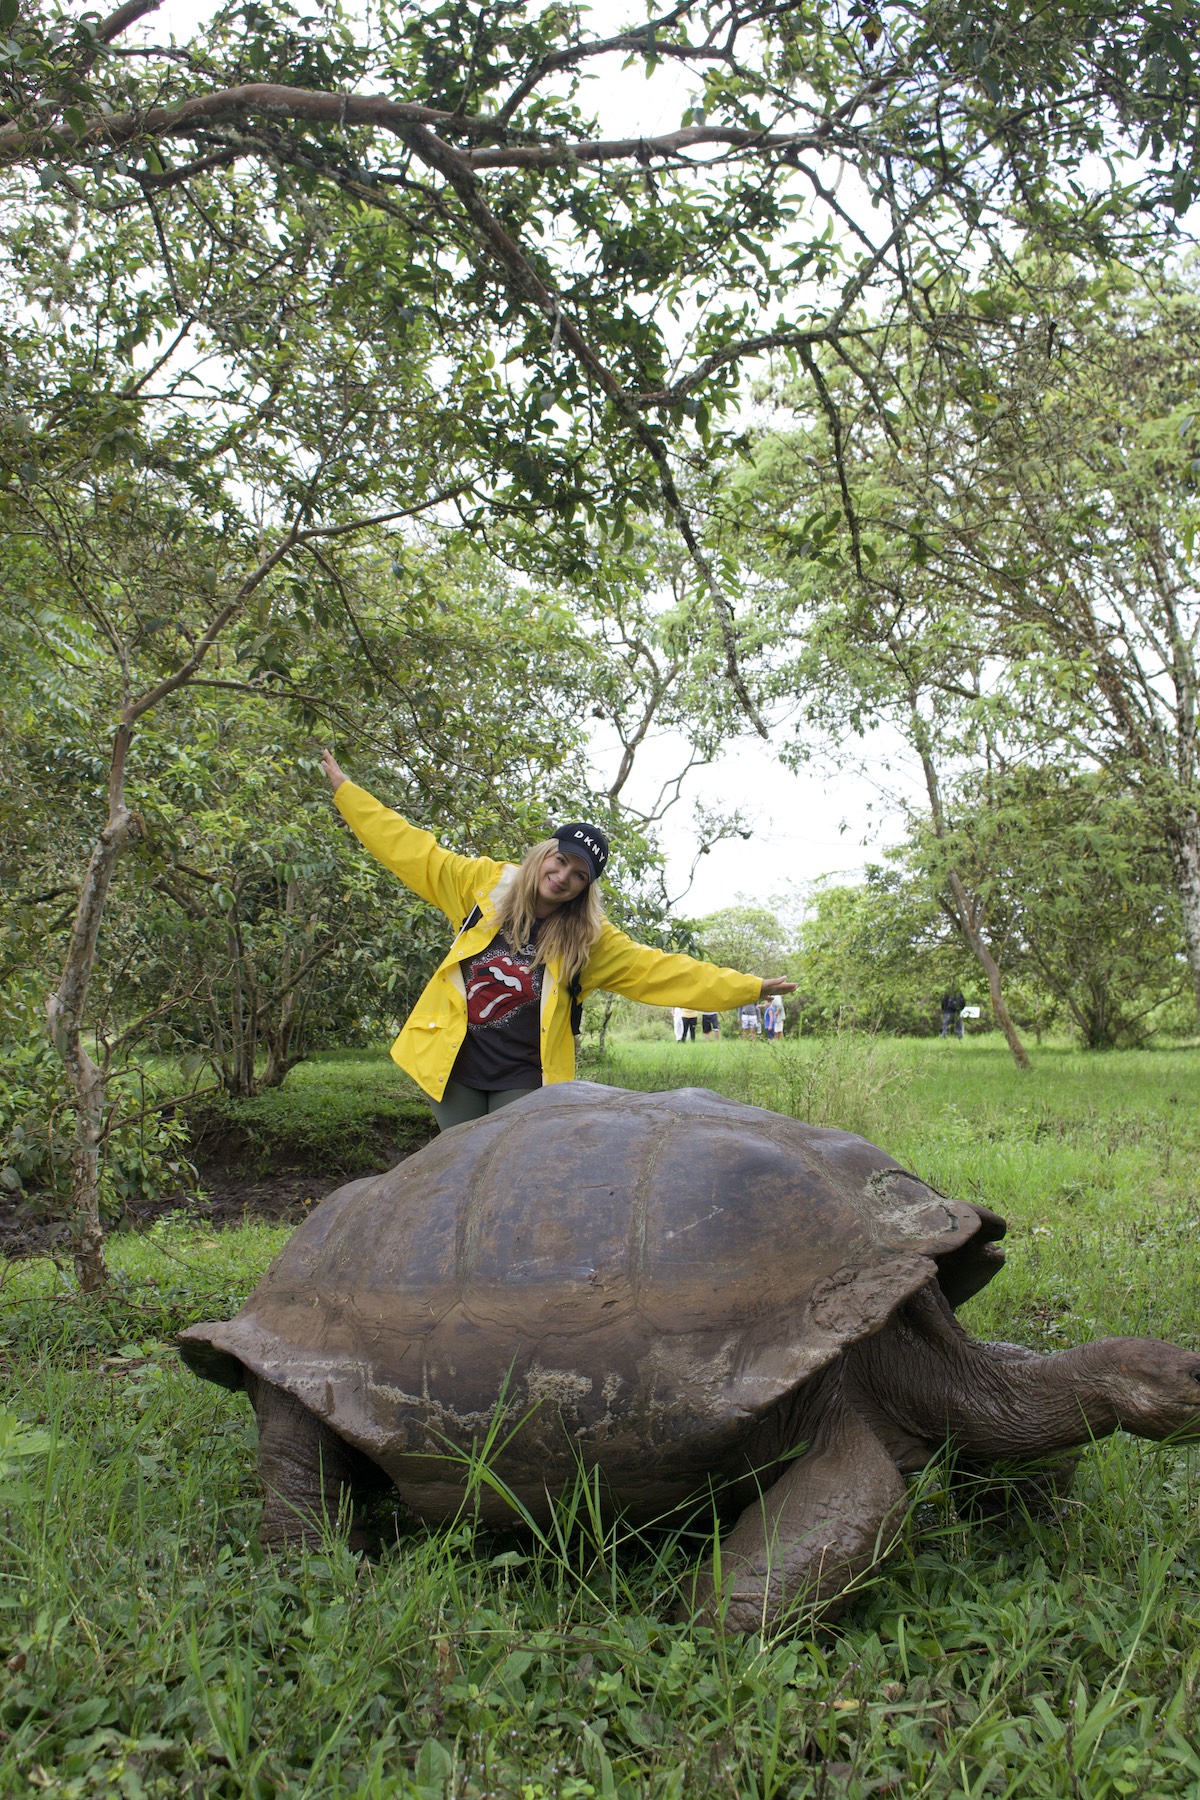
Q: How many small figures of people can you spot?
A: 7